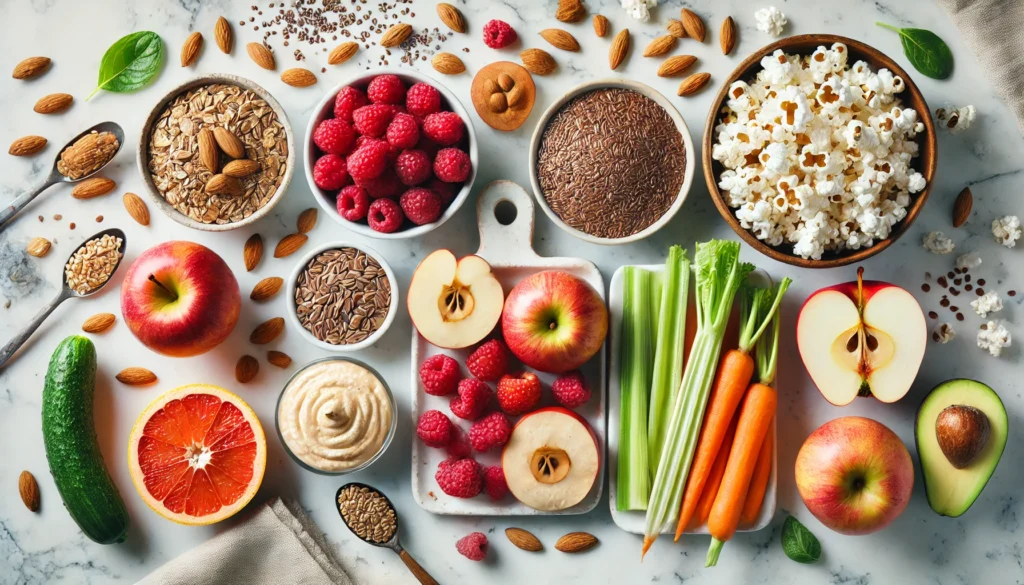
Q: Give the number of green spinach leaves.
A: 3